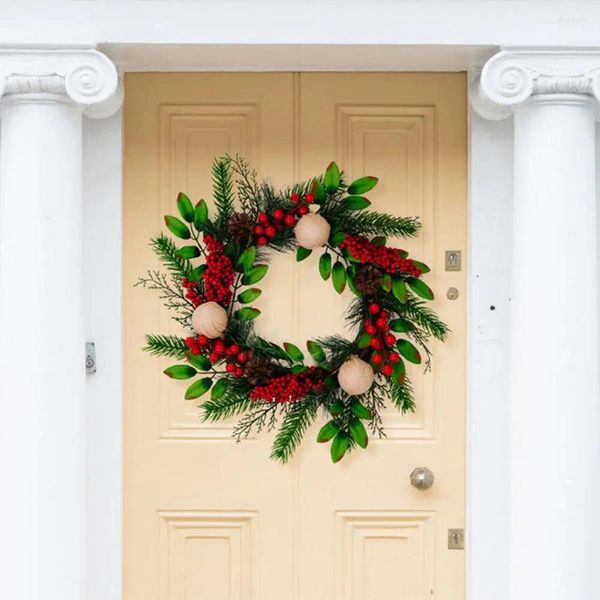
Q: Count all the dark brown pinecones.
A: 3